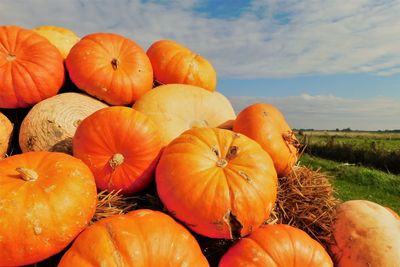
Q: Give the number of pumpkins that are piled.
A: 14